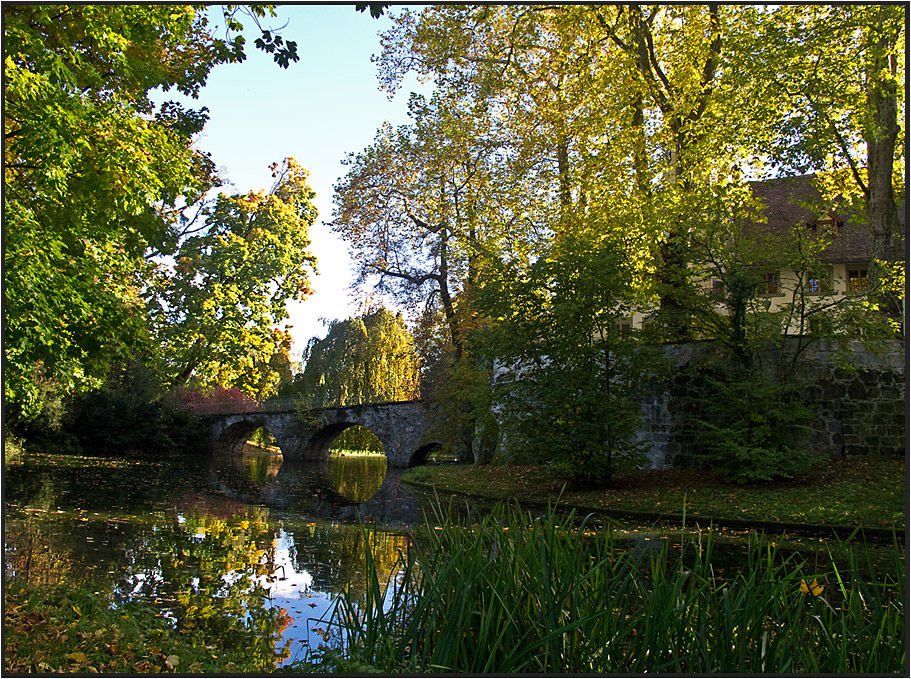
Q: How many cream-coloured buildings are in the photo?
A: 1